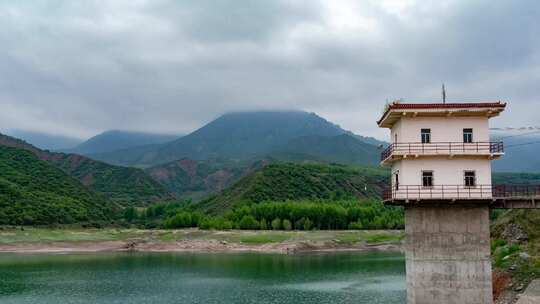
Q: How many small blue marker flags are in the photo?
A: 0